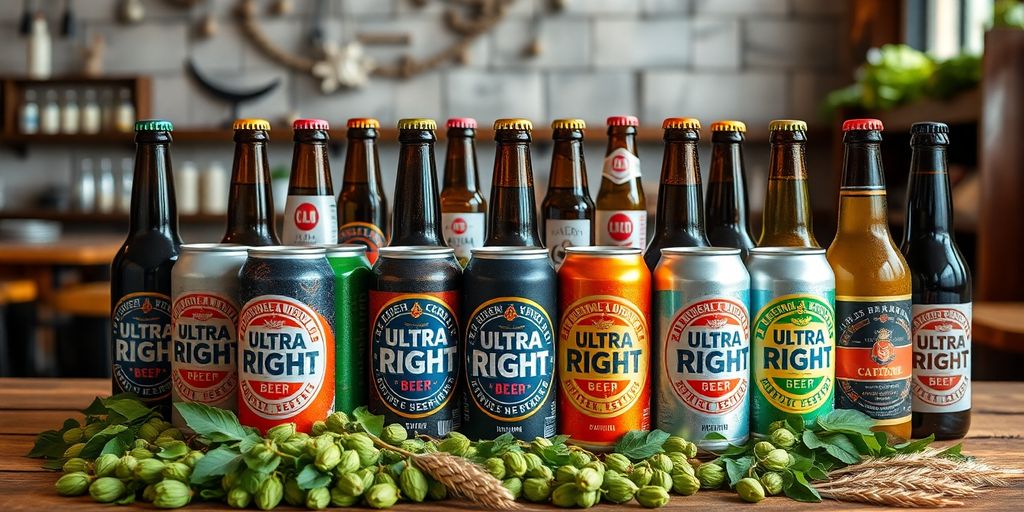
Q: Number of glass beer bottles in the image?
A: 14